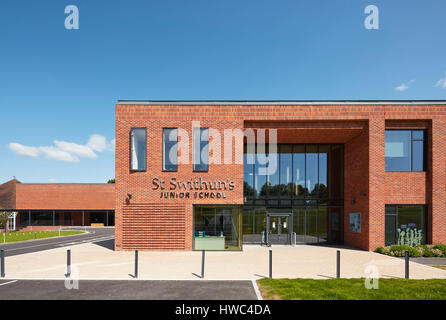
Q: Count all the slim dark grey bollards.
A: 7